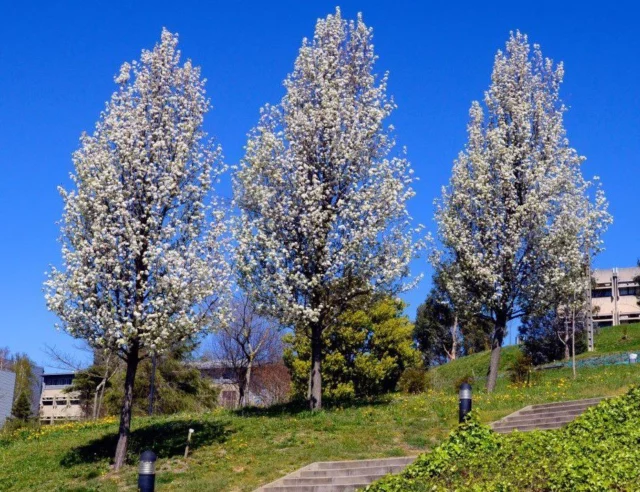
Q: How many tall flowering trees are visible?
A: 3